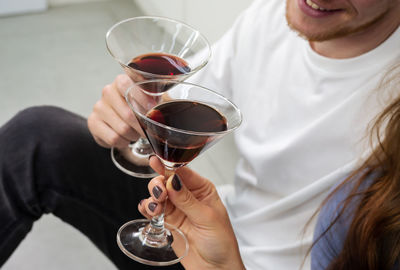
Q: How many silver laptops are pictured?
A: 0